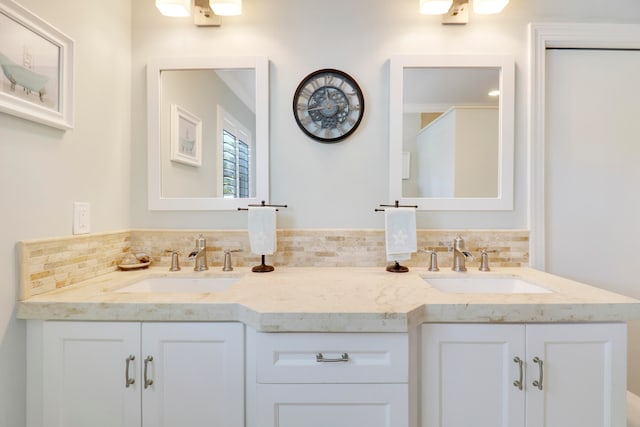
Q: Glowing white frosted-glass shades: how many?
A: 4